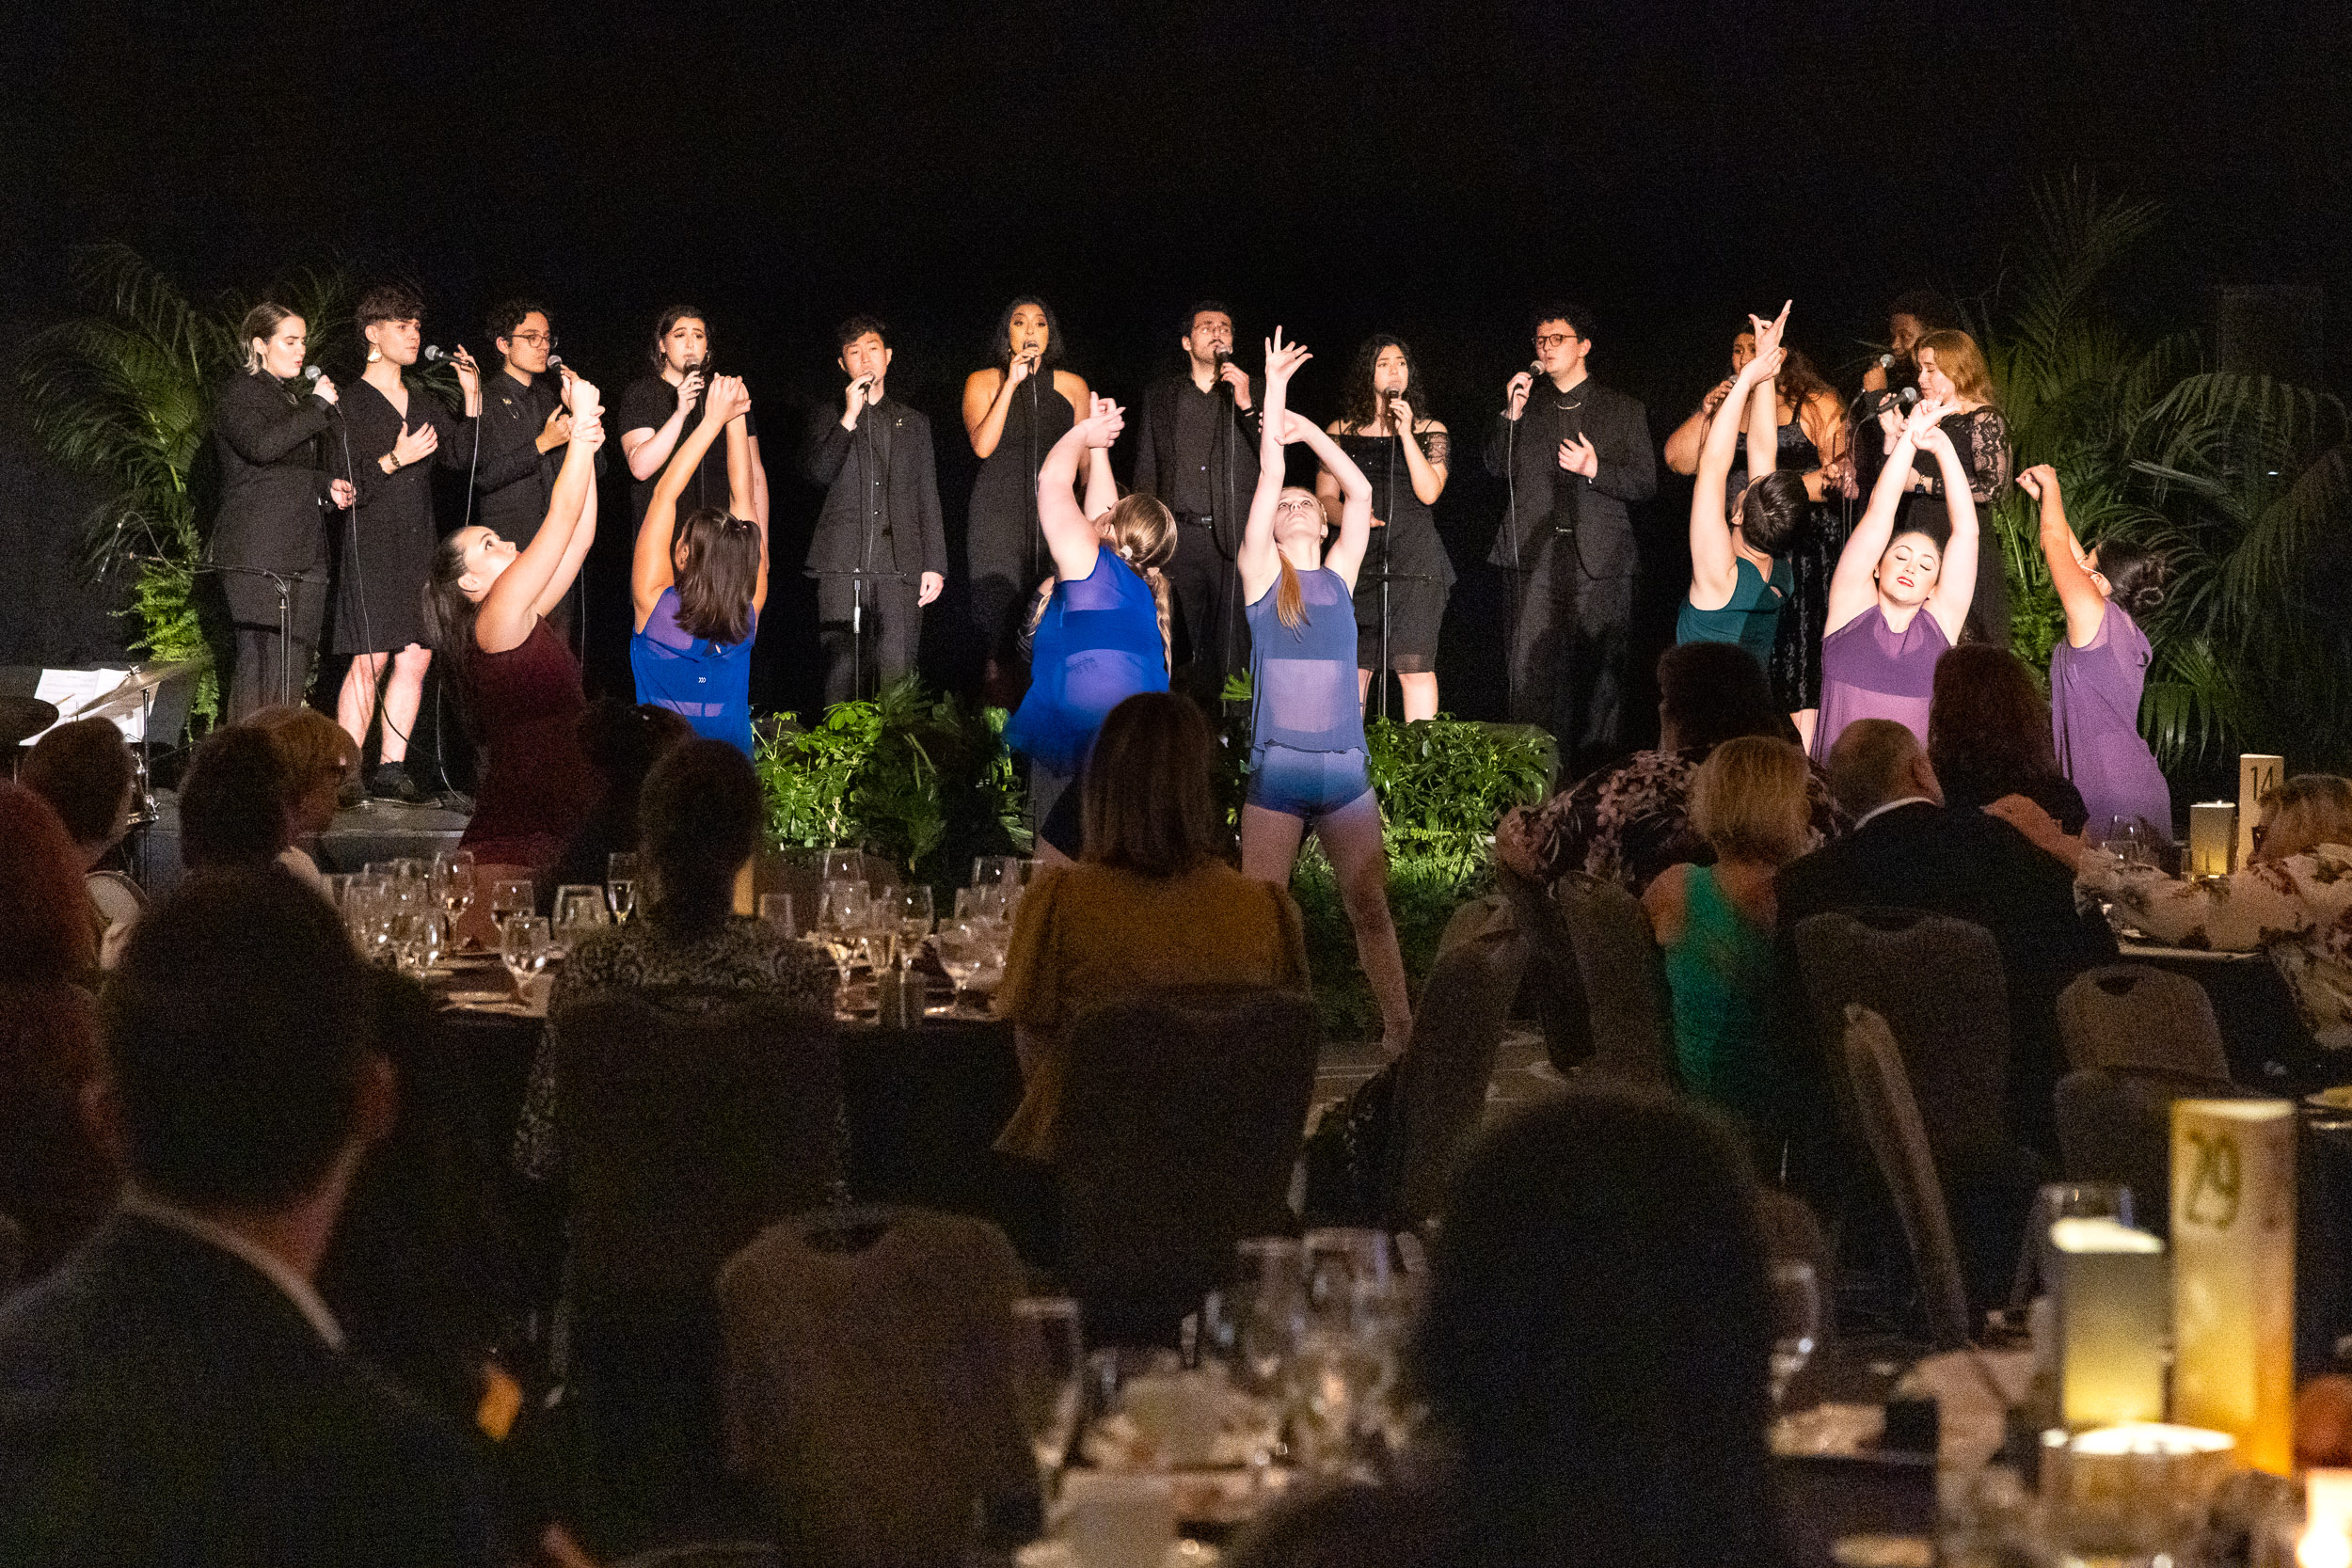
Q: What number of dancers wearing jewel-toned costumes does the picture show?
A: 7